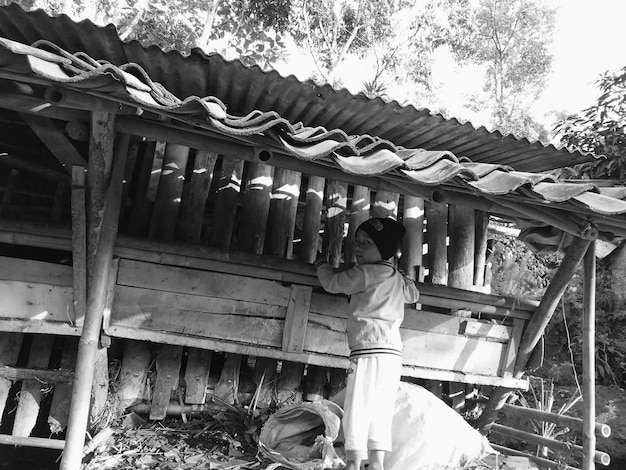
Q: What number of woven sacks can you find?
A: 2